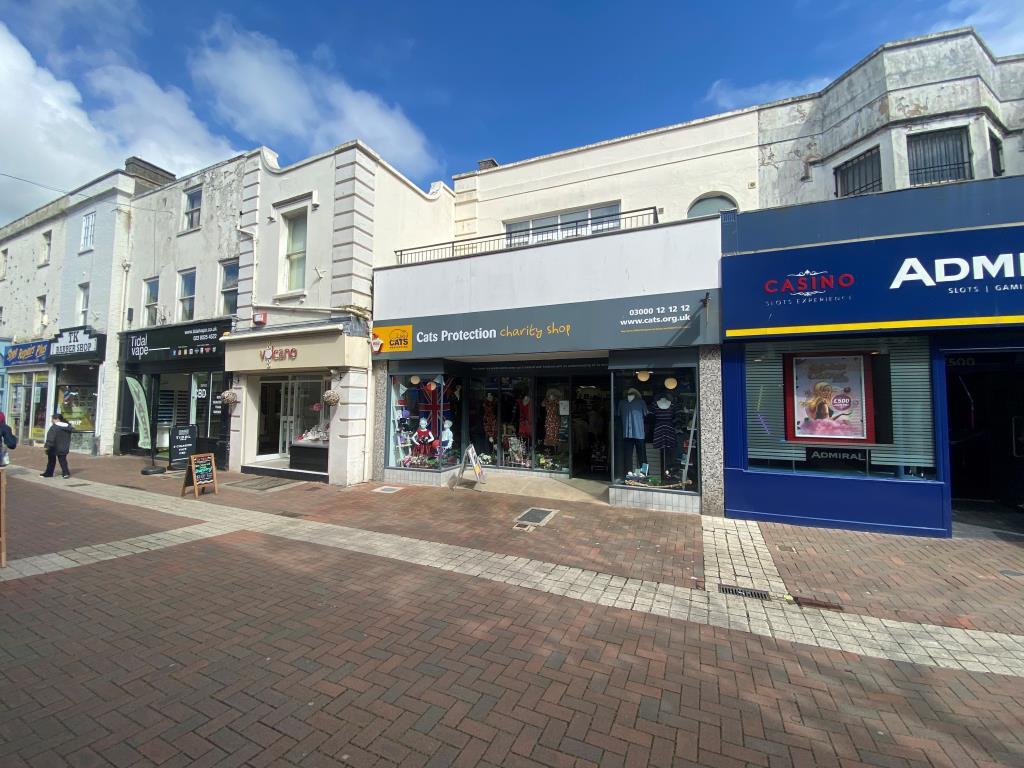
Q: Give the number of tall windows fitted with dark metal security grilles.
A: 3